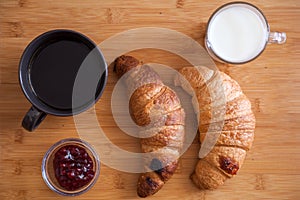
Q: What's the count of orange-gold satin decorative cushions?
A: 0